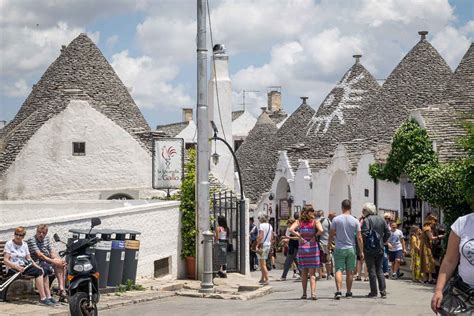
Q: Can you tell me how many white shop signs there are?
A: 1